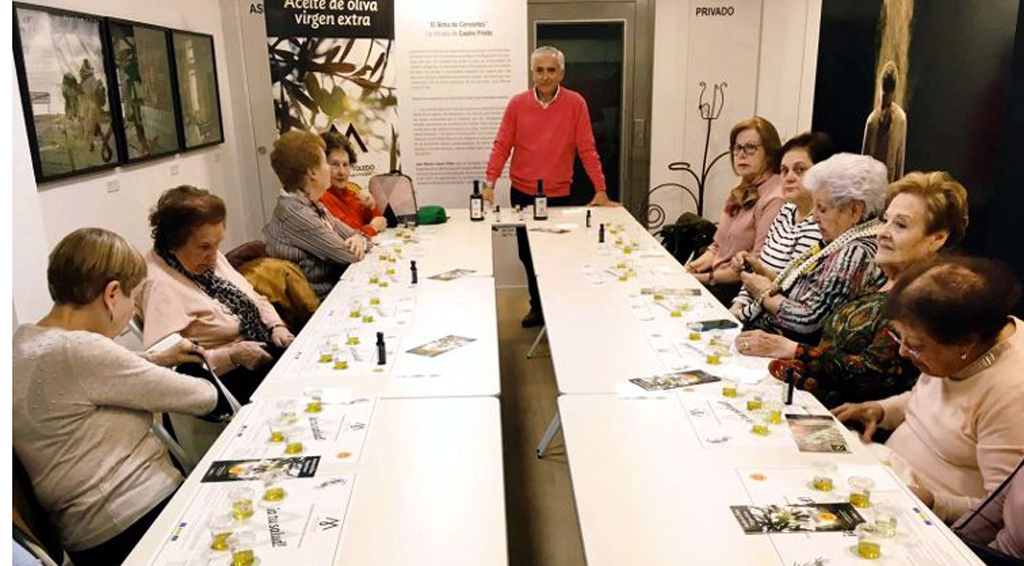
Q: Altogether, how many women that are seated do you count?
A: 9